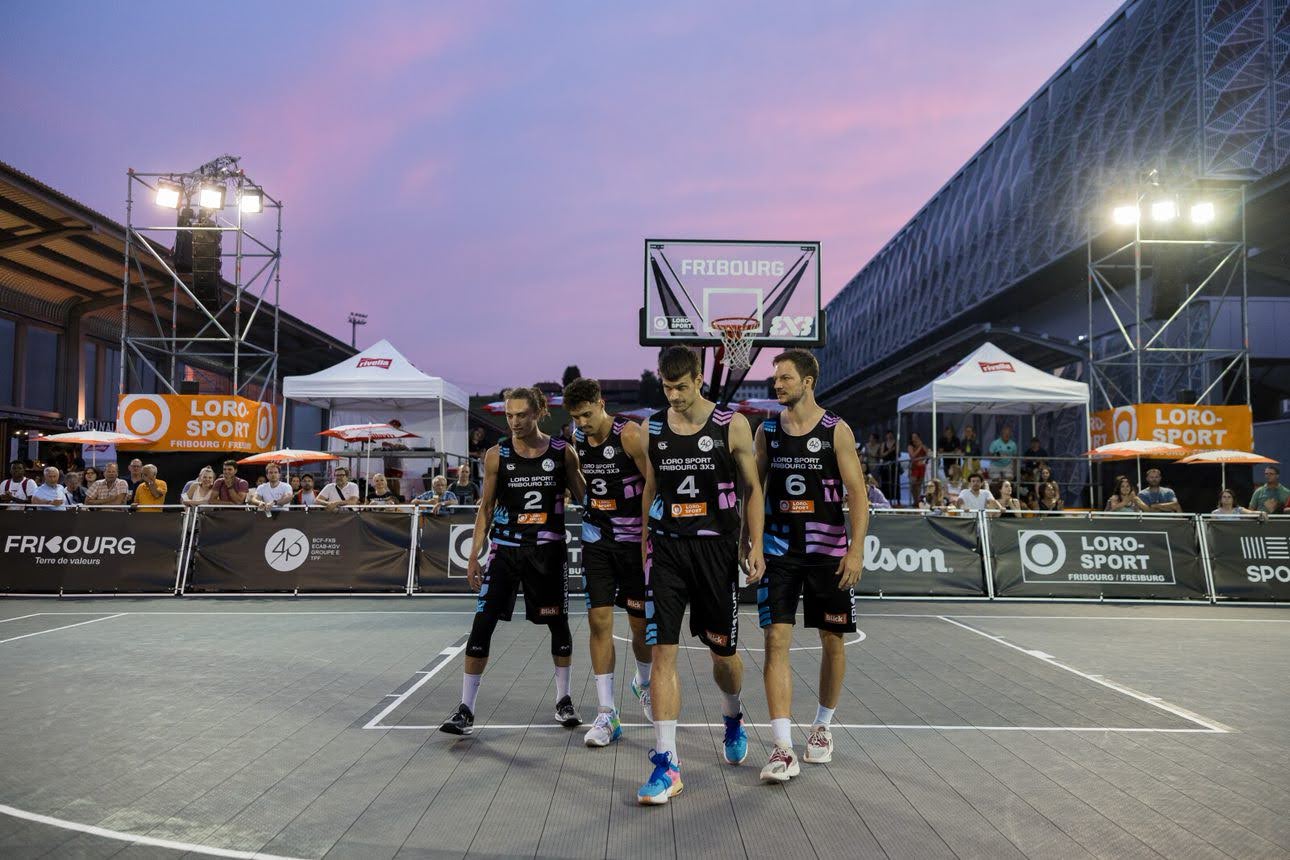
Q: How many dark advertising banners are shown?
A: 6